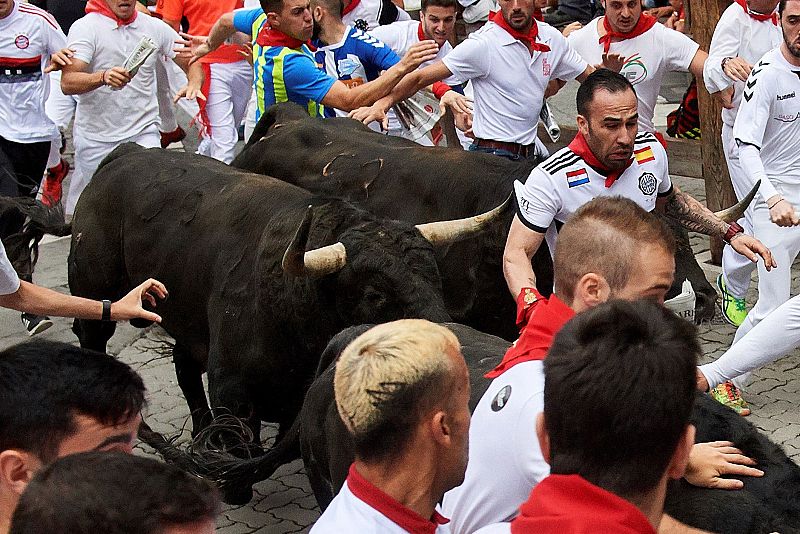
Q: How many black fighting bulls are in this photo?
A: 3